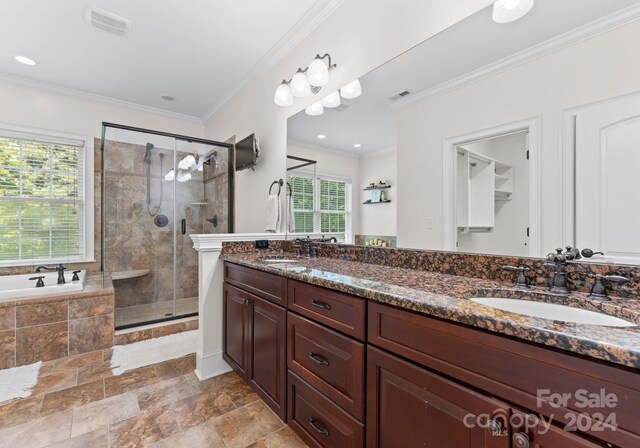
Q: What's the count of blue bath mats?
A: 0